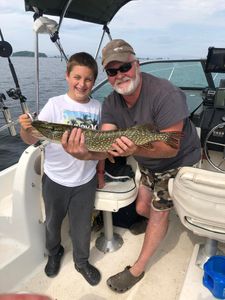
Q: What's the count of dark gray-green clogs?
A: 2